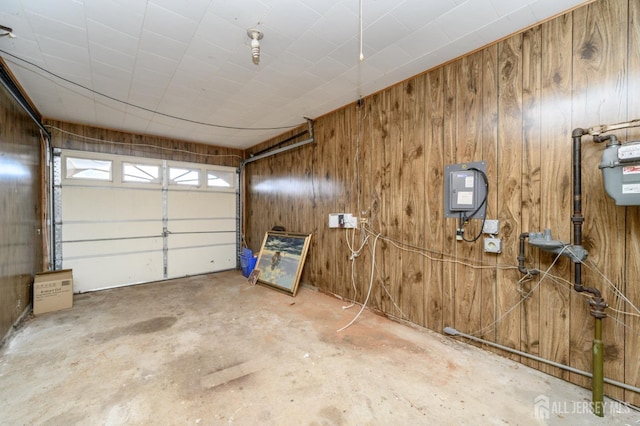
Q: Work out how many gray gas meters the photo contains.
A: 1